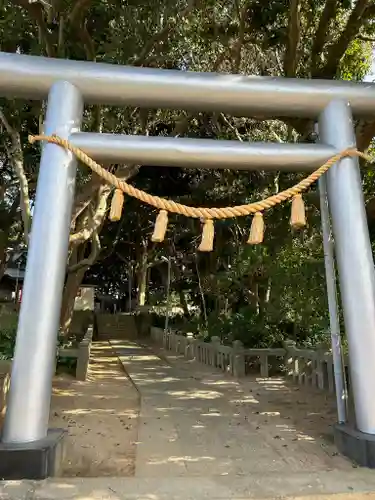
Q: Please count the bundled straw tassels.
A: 5